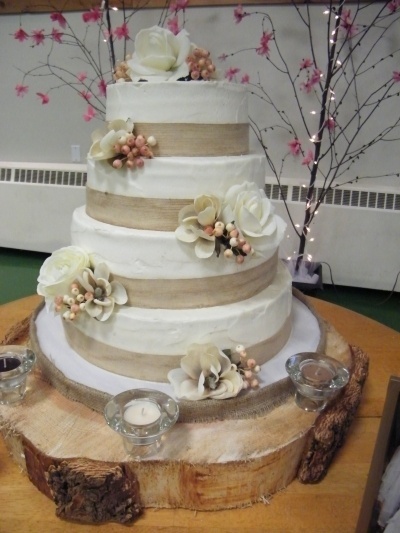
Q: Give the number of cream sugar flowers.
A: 7